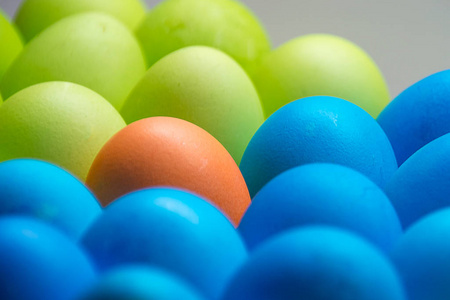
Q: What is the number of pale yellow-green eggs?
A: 7